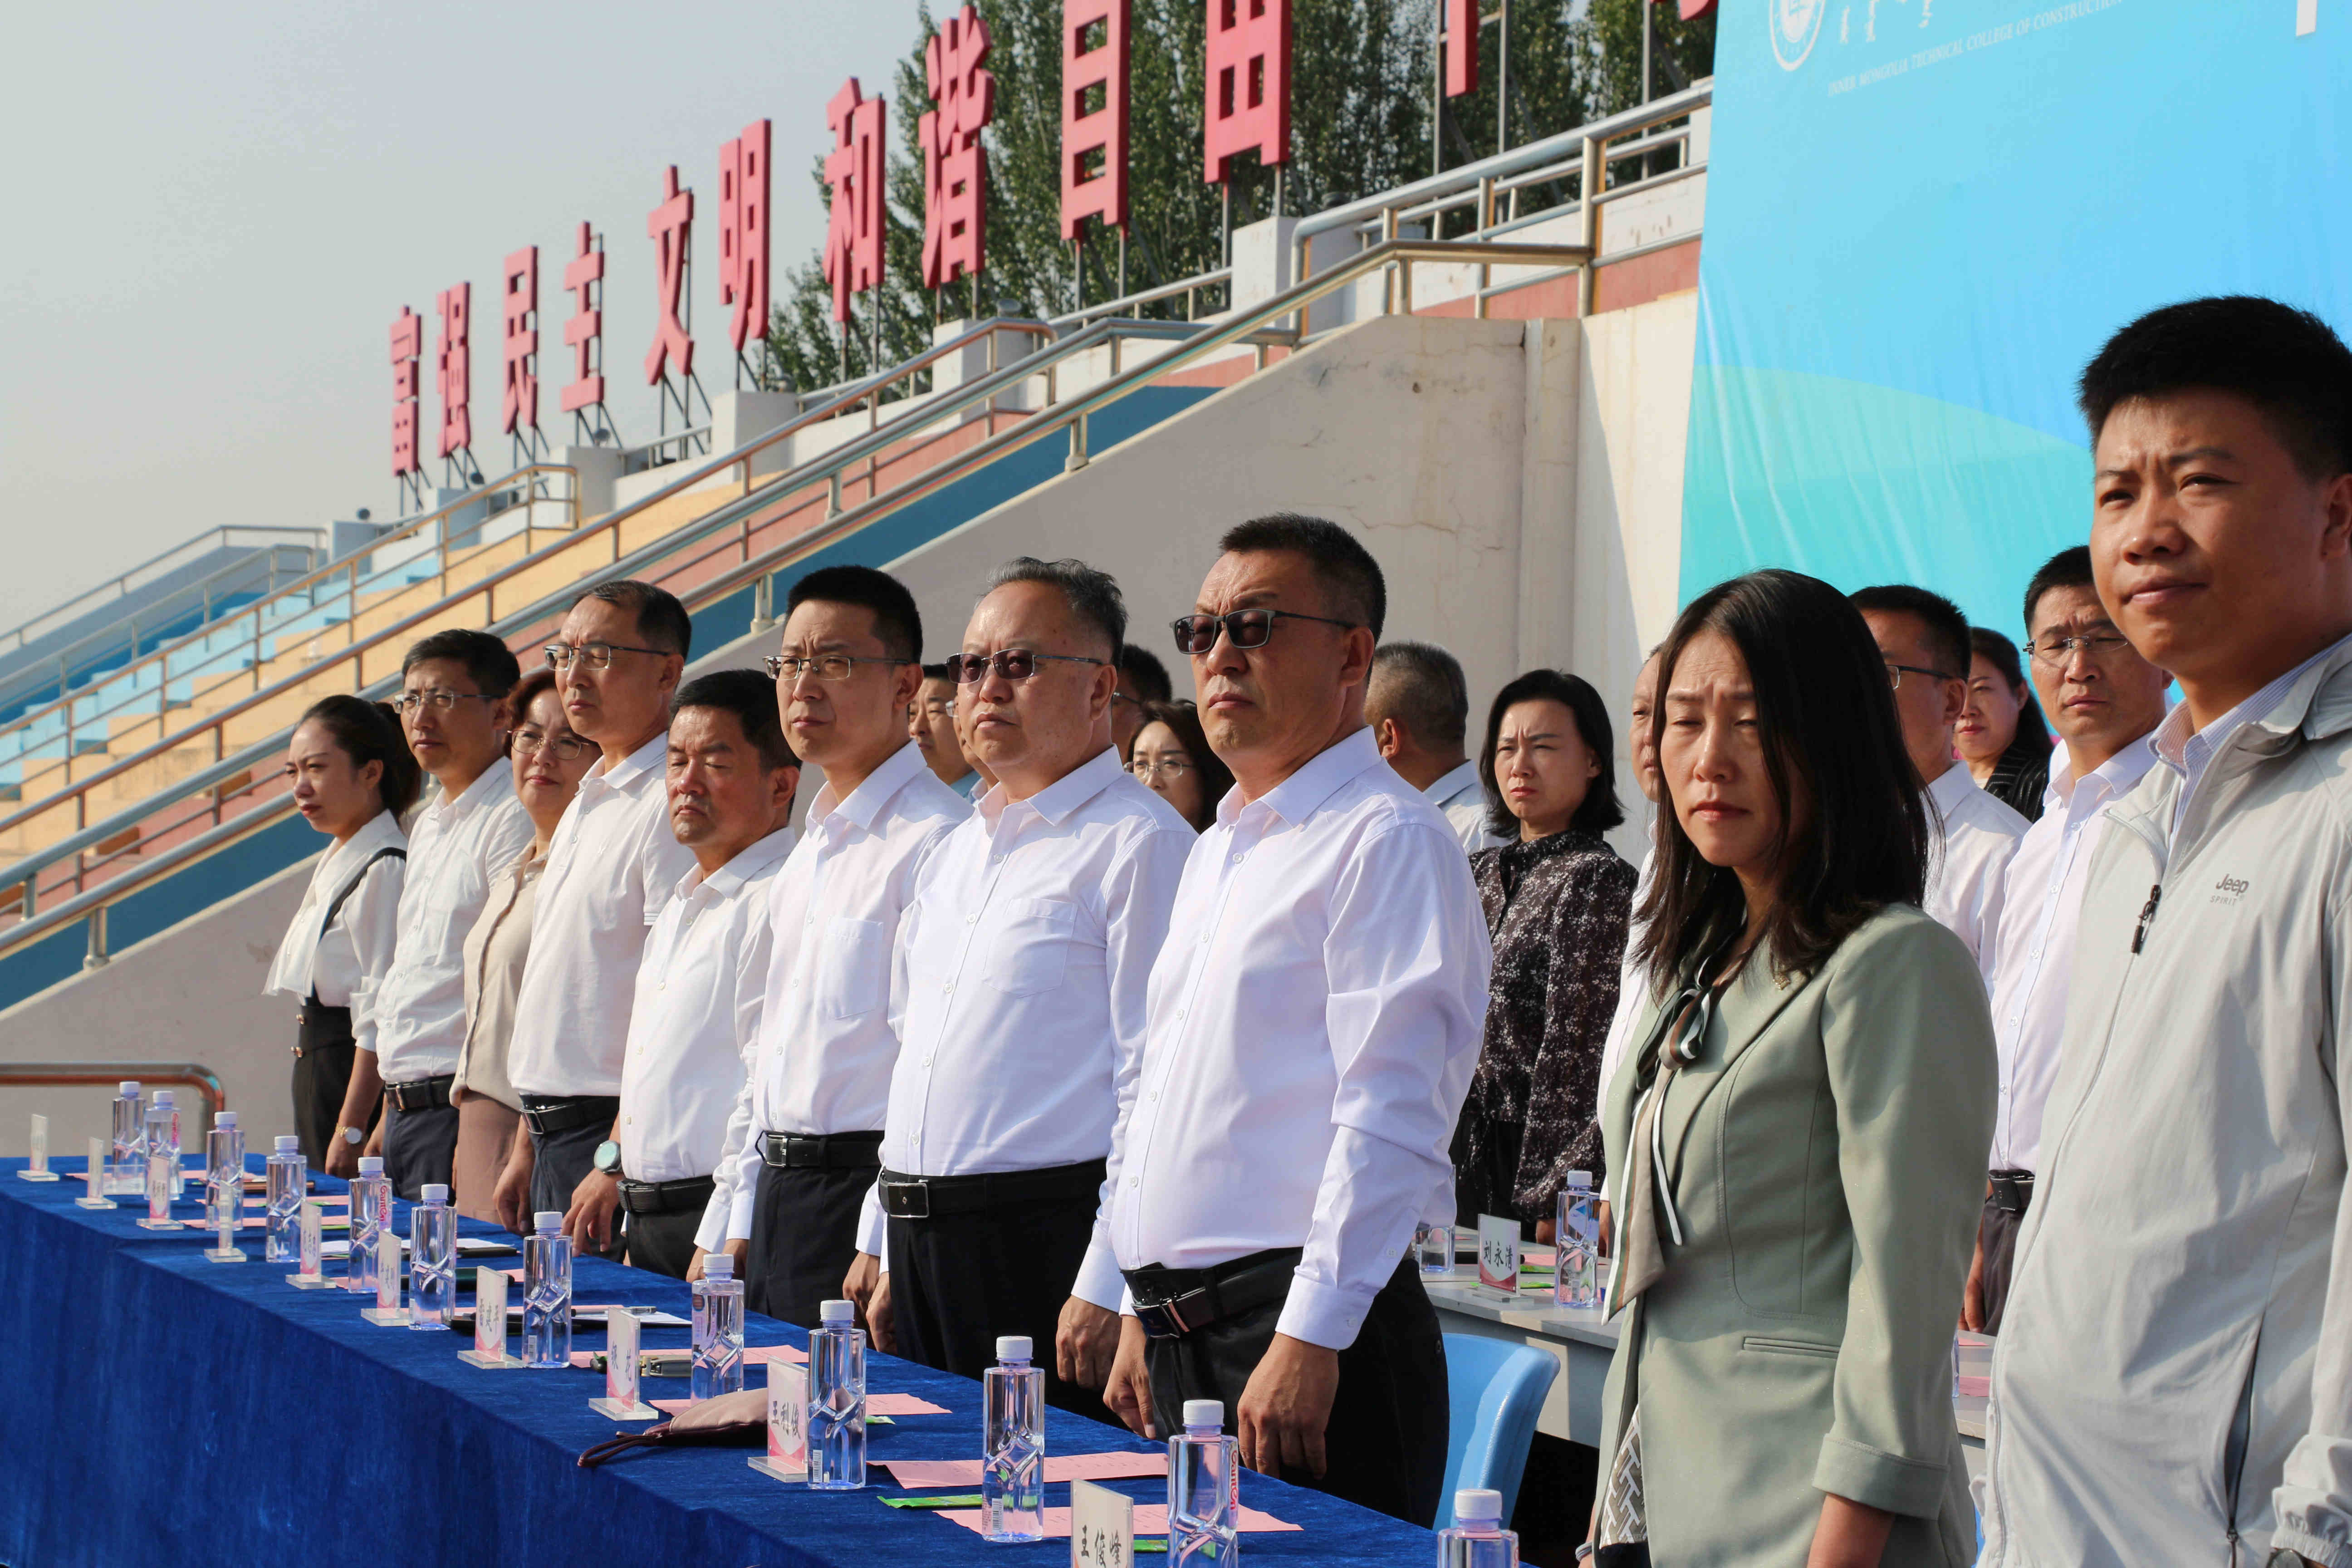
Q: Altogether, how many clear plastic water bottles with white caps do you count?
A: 13